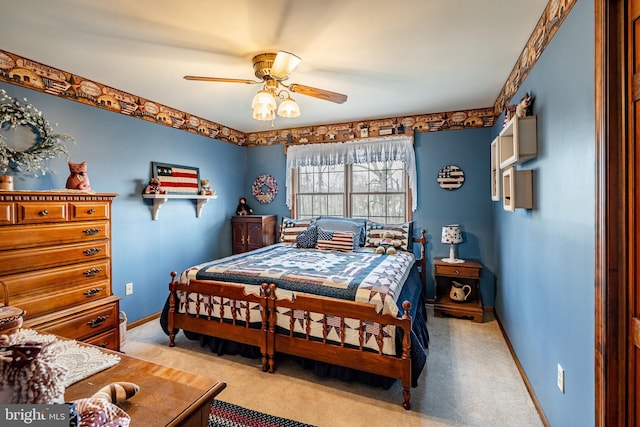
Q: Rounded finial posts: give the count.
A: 5